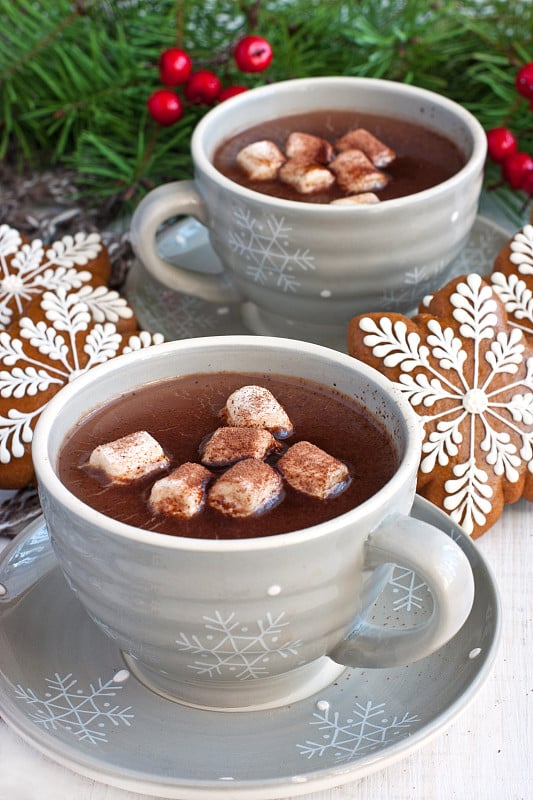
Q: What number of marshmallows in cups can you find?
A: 12